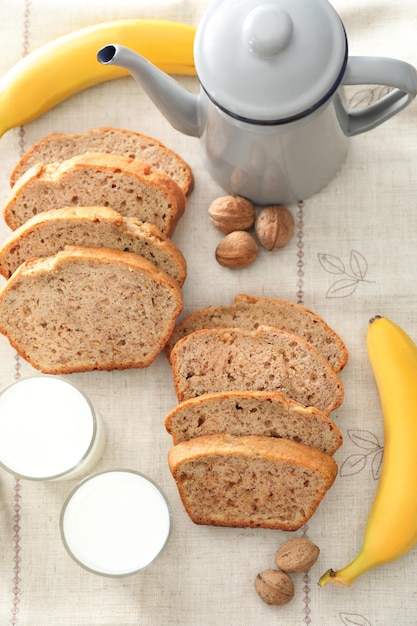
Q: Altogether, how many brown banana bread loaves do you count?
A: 8